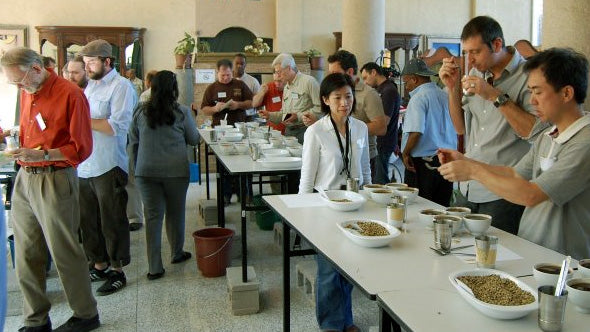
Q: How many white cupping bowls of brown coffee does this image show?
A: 11